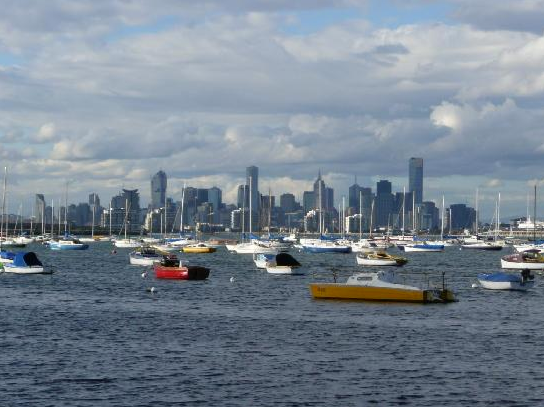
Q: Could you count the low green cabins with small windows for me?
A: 0